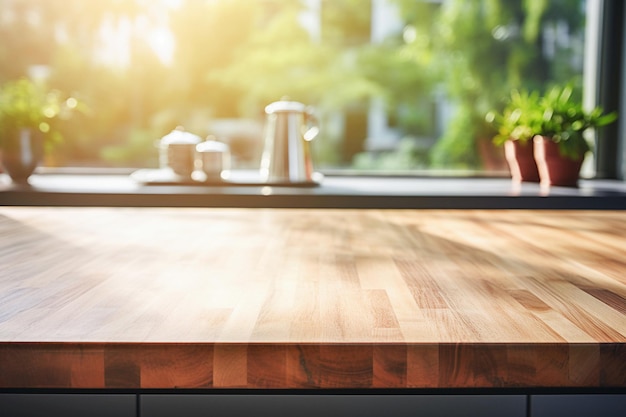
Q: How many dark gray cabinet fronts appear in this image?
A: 3